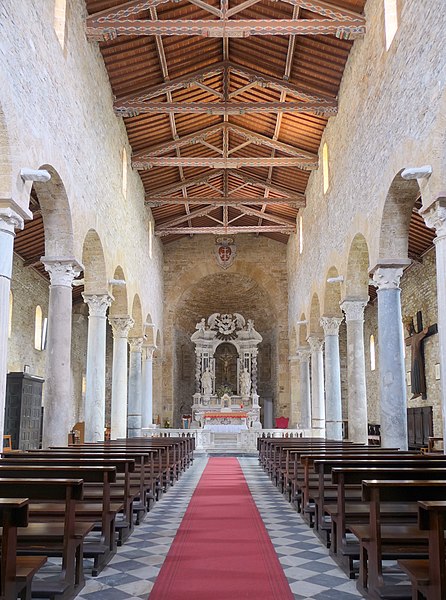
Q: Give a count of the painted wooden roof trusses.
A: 5